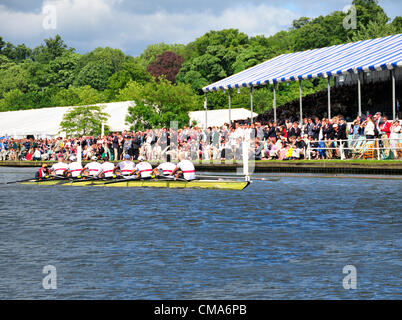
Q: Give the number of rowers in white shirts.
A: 8